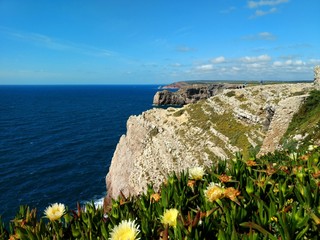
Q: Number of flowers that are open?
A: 5